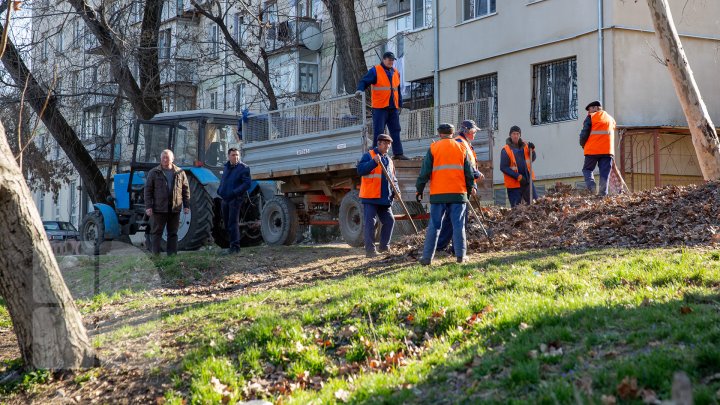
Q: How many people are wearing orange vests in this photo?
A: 6